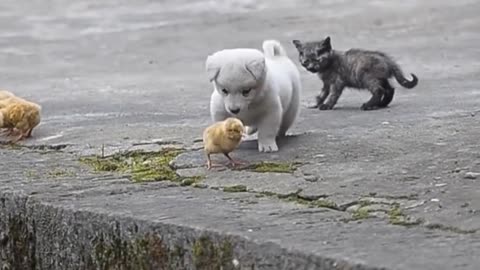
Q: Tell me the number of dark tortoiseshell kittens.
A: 1